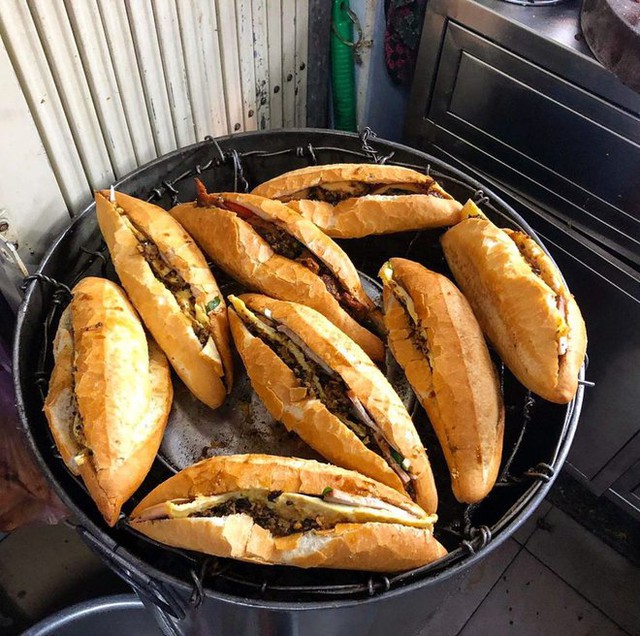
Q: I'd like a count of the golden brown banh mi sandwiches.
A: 8